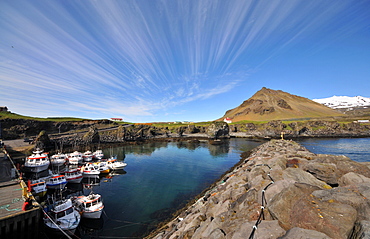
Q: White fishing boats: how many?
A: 13